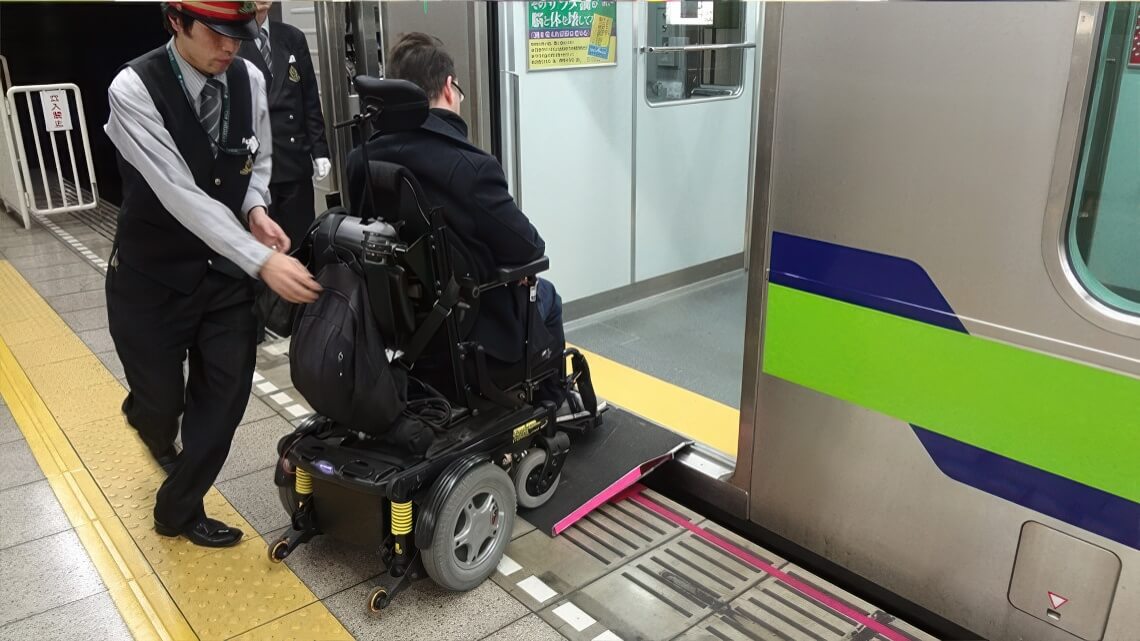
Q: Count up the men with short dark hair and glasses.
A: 1